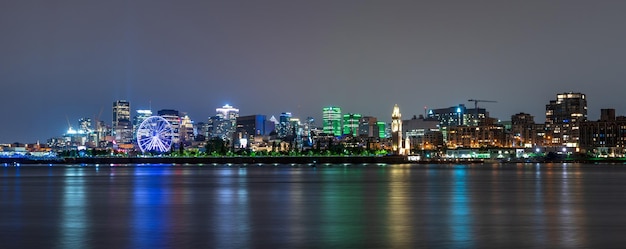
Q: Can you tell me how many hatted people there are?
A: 0